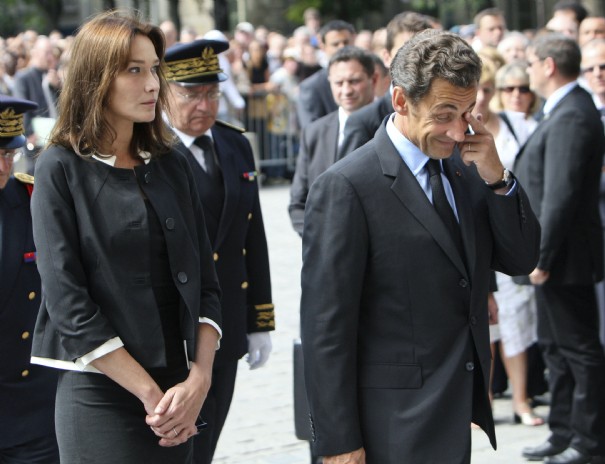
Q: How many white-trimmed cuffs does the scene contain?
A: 2